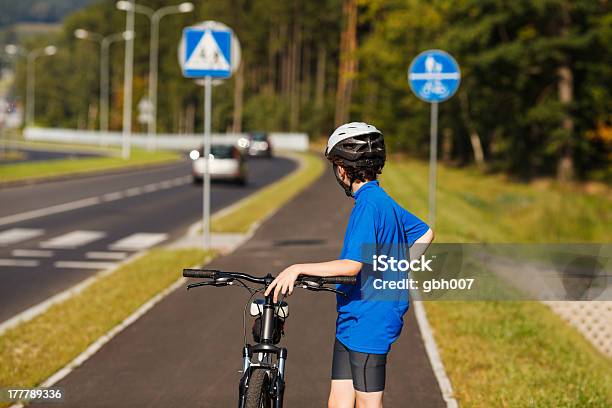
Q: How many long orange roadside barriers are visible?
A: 0